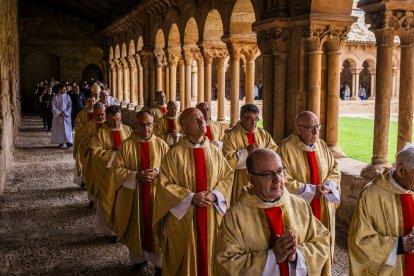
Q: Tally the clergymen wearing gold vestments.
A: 12